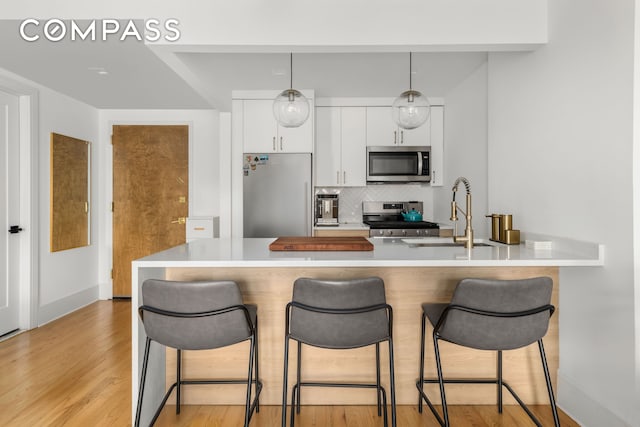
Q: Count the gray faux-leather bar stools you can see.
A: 3